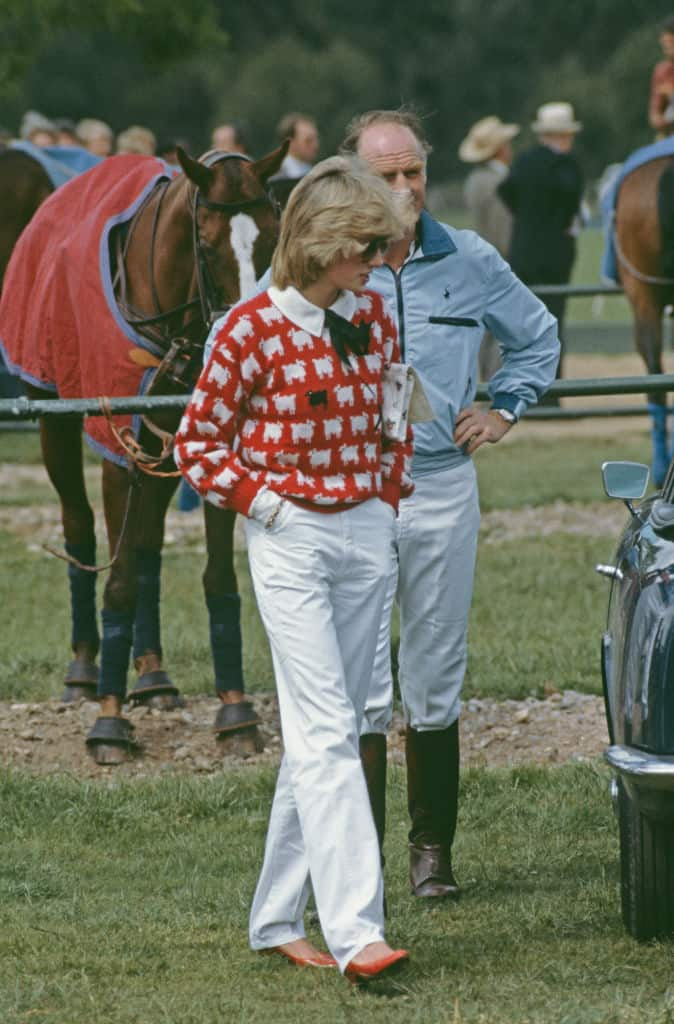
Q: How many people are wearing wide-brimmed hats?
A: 2